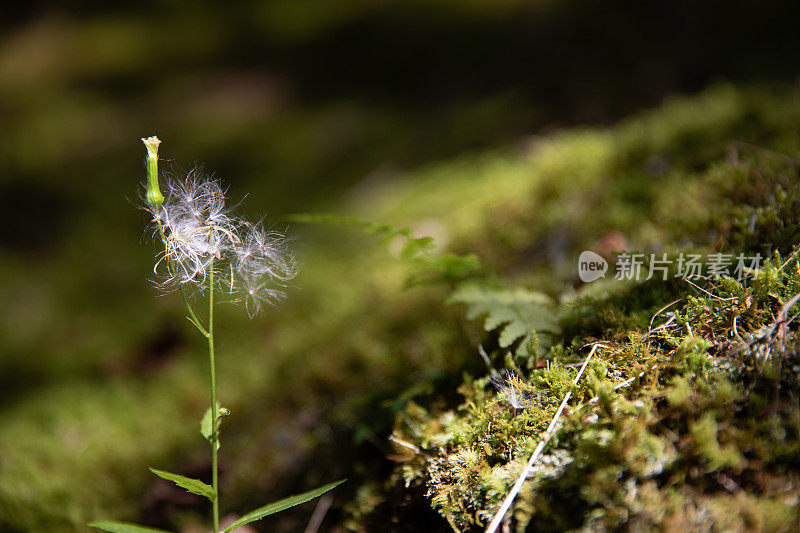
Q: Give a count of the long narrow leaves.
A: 3